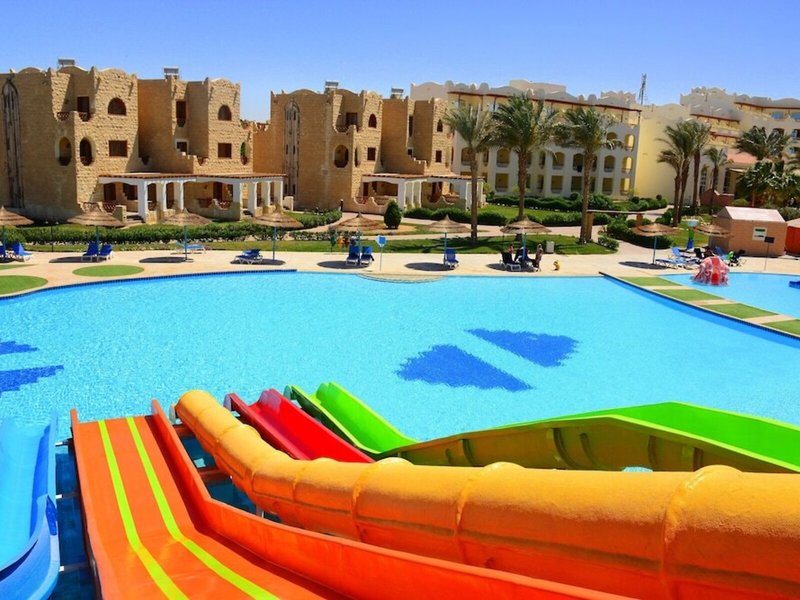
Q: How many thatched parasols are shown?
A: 9